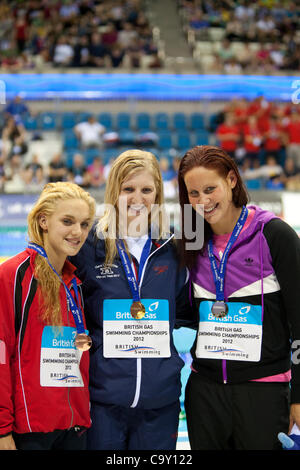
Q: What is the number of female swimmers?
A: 3